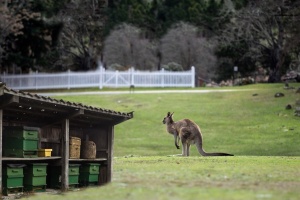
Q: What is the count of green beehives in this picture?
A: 5